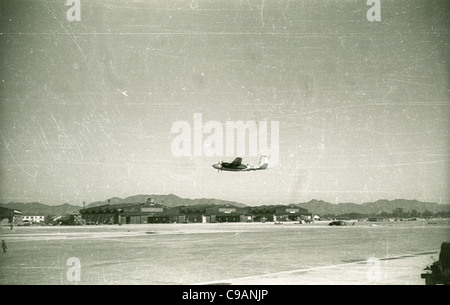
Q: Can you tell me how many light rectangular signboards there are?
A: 3